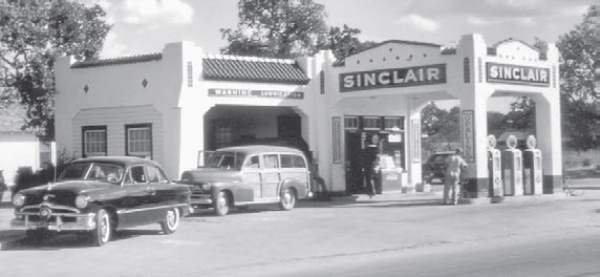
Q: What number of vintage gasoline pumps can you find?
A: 3